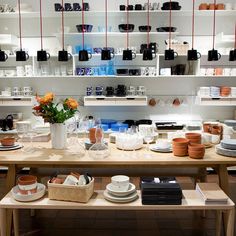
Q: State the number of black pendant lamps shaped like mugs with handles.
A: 12